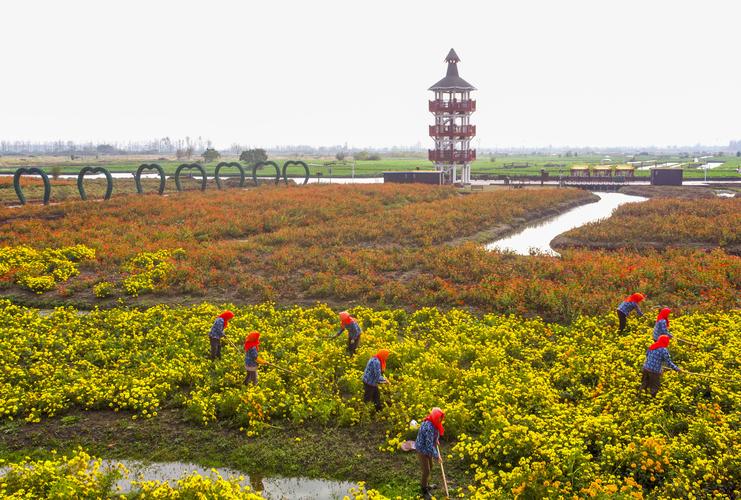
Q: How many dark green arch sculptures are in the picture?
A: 7